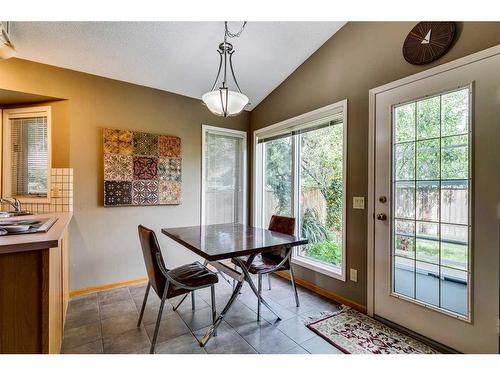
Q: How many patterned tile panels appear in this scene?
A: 9